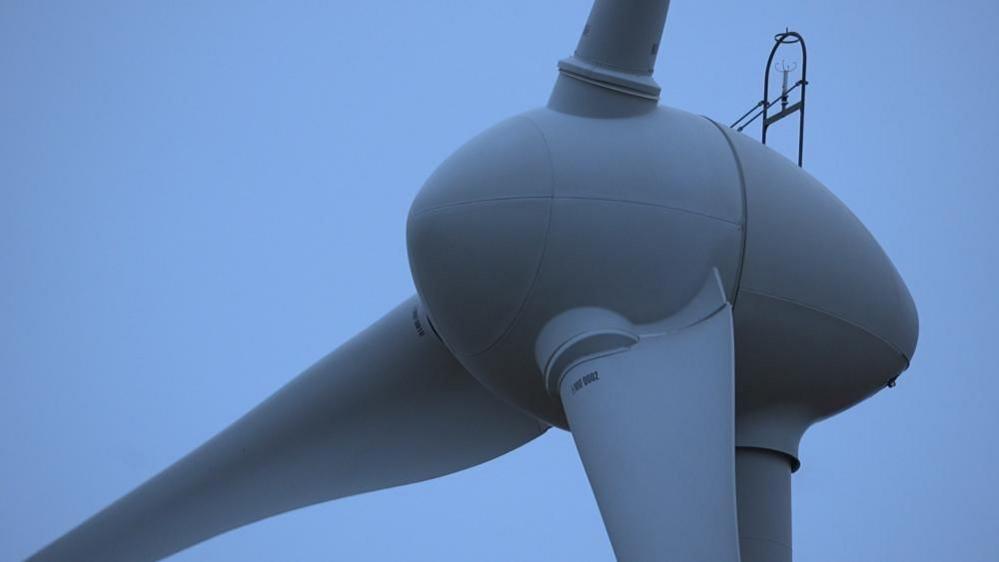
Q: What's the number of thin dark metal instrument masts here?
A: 1